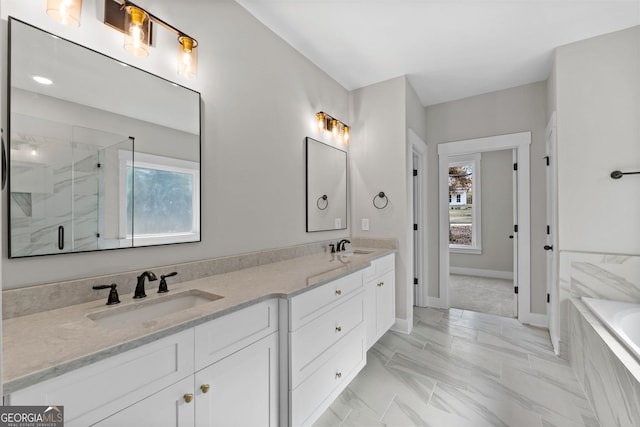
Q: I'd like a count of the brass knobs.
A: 7